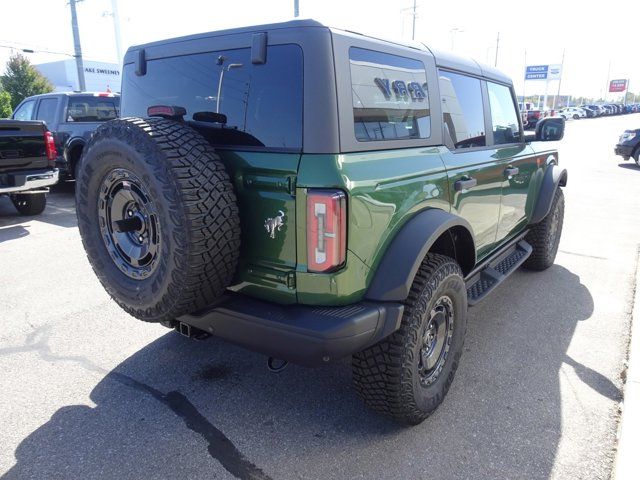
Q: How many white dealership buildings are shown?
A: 1